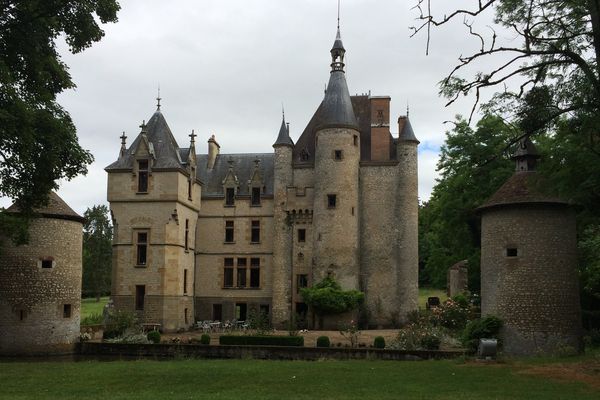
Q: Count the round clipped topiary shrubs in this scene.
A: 4